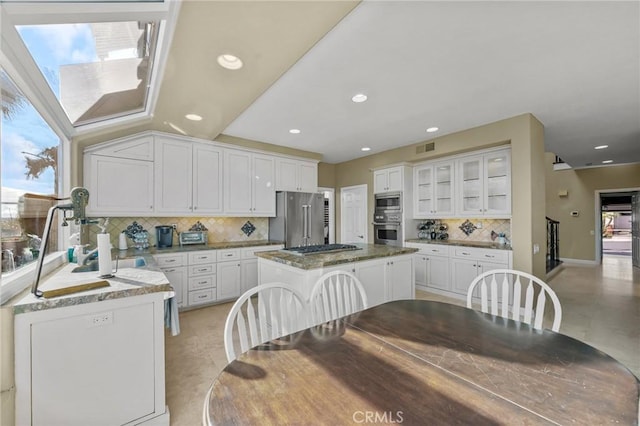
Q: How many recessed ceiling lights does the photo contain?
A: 8